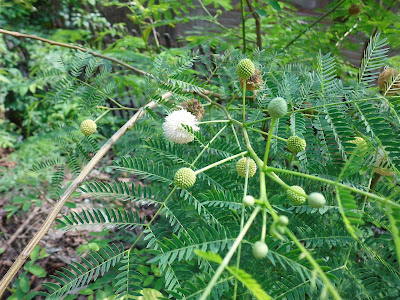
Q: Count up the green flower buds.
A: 11